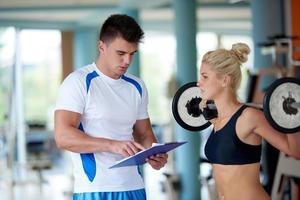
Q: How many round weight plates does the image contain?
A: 2